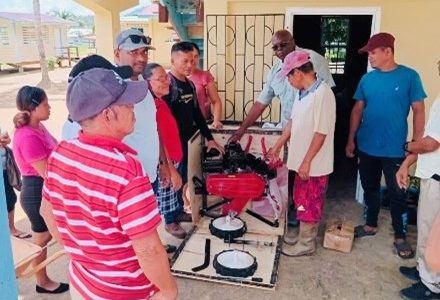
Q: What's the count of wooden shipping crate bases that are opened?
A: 1